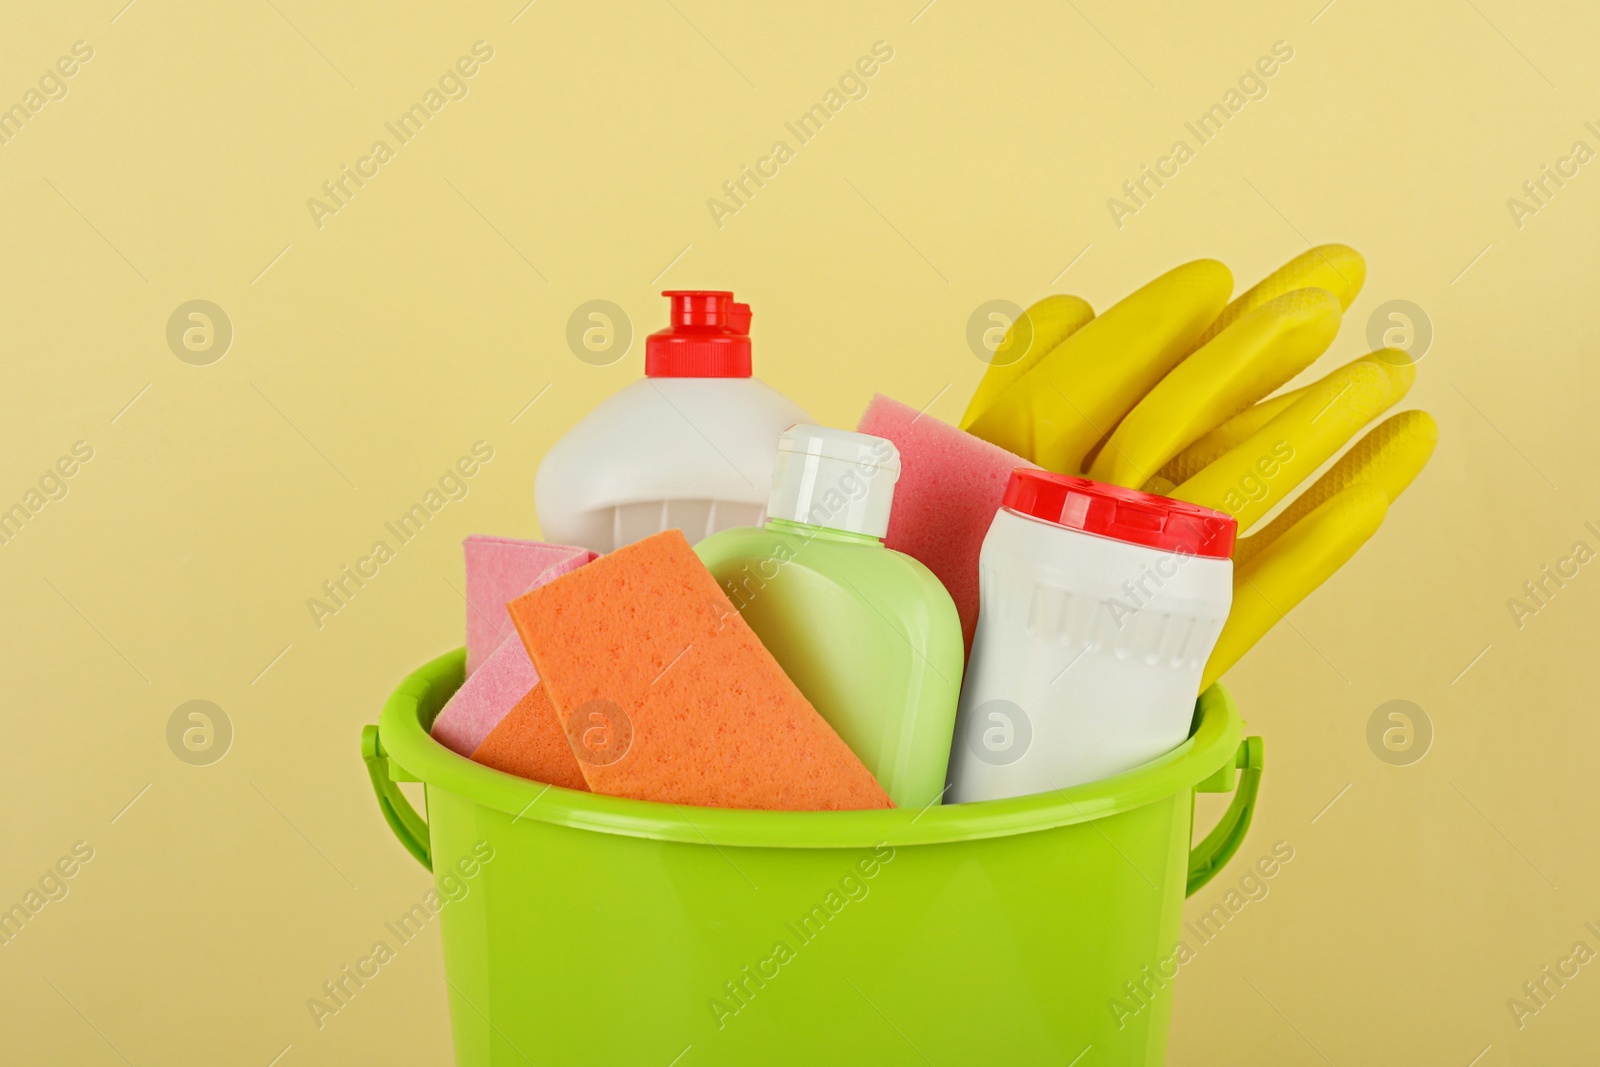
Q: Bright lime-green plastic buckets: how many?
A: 1